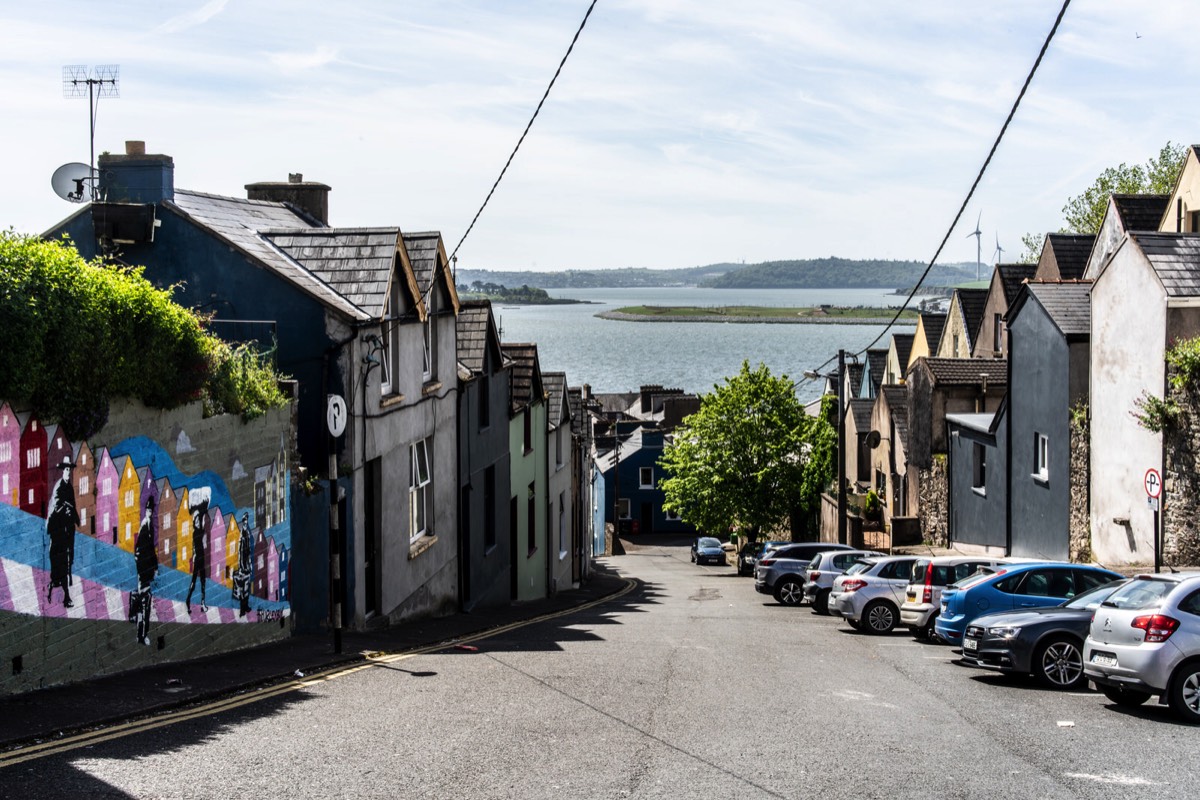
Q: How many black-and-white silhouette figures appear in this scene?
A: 4